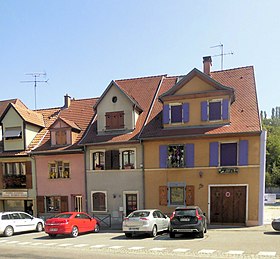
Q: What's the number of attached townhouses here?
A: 4